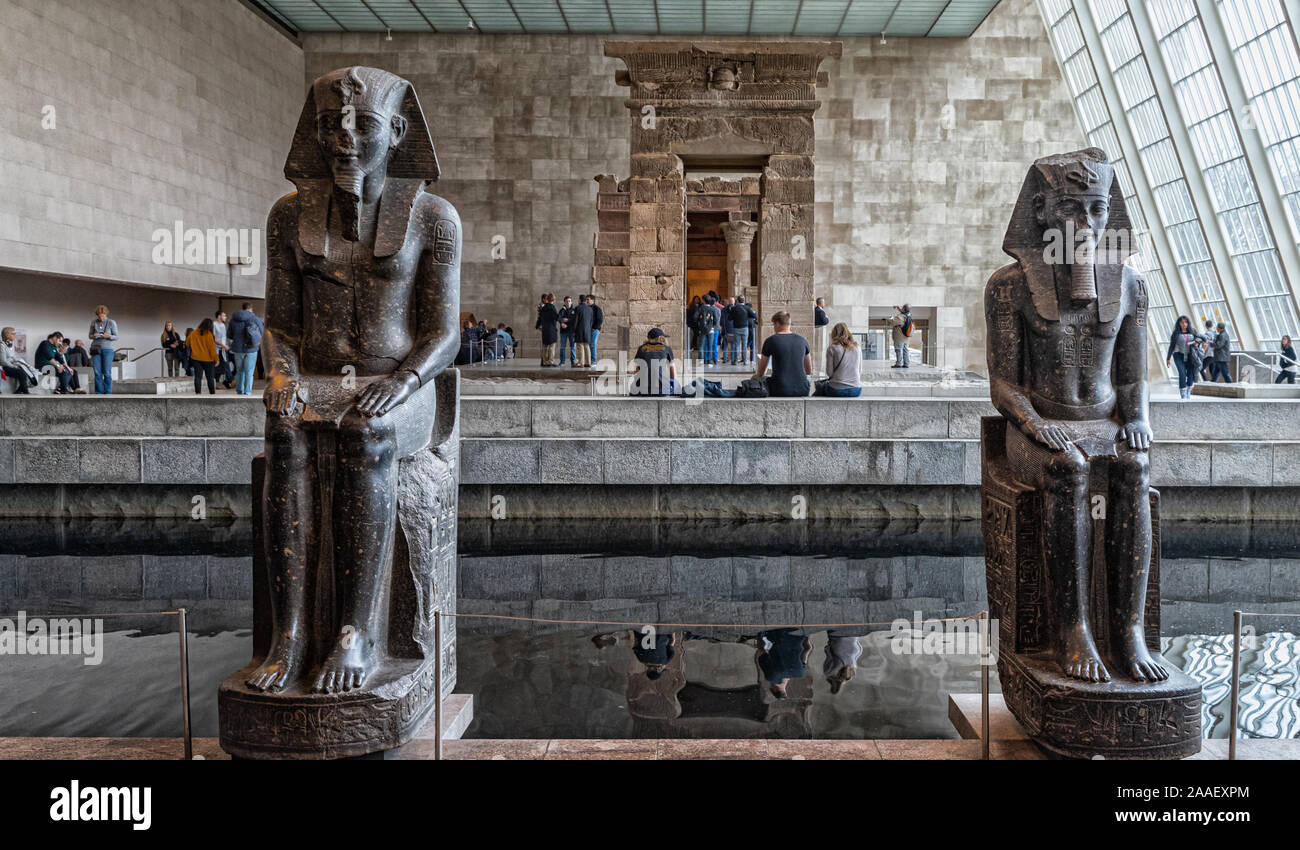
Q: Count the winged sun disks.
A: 1